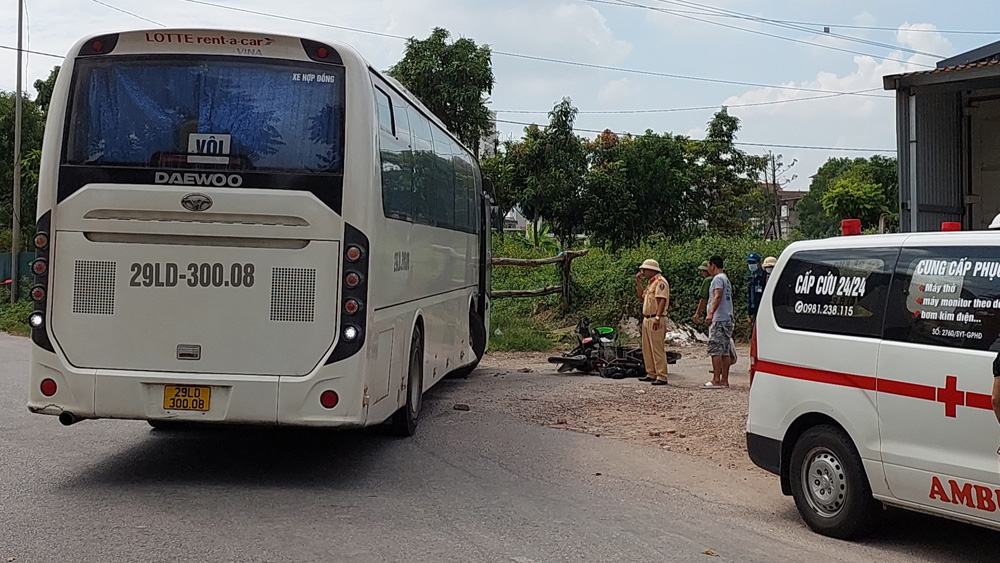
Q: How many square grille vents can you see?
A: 2